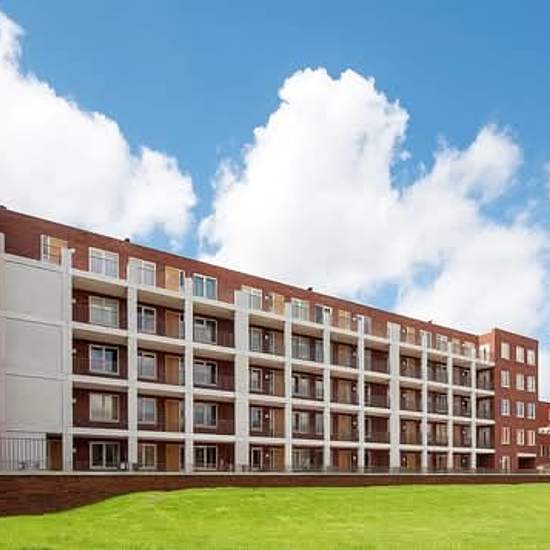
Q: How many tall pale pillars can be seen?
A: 11